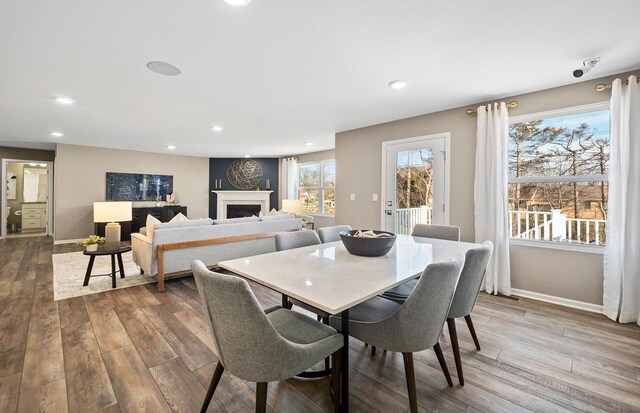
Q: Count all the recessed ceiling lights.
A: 8